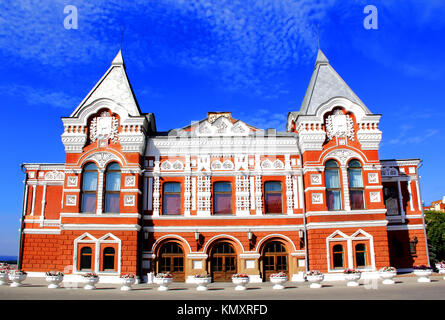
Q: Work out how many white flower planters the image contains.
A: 14